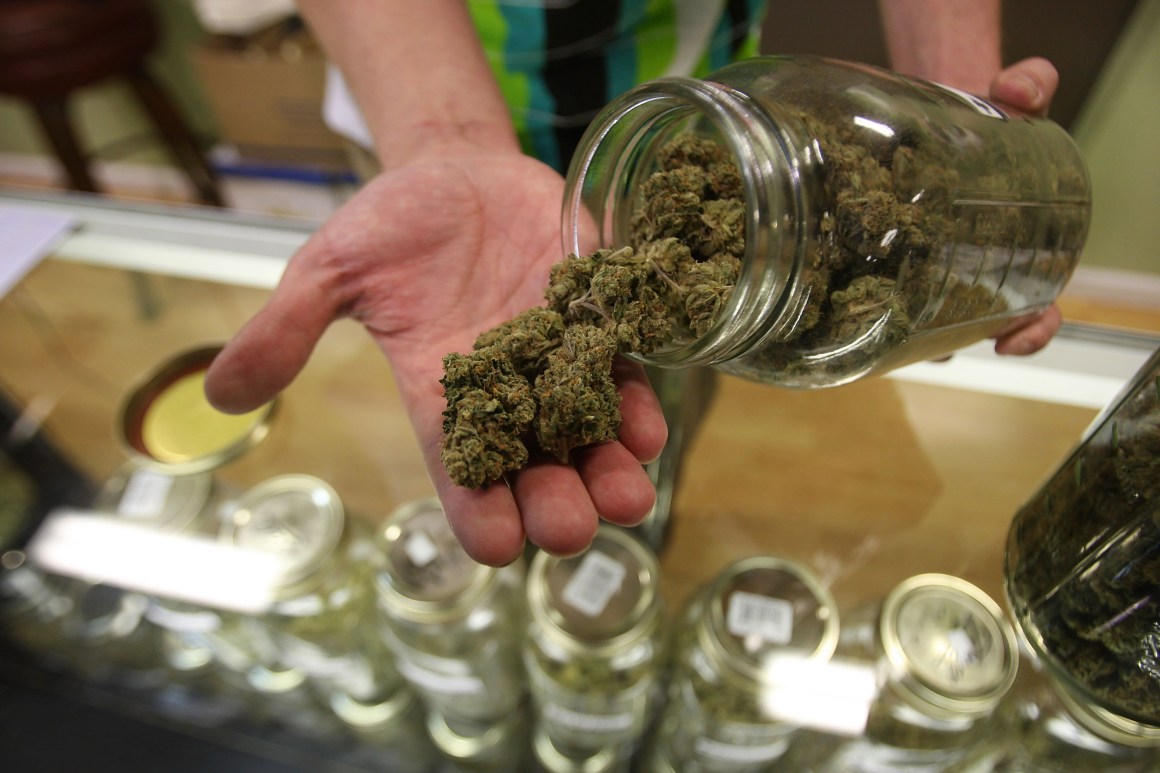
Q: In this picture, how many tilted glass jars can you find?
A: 1